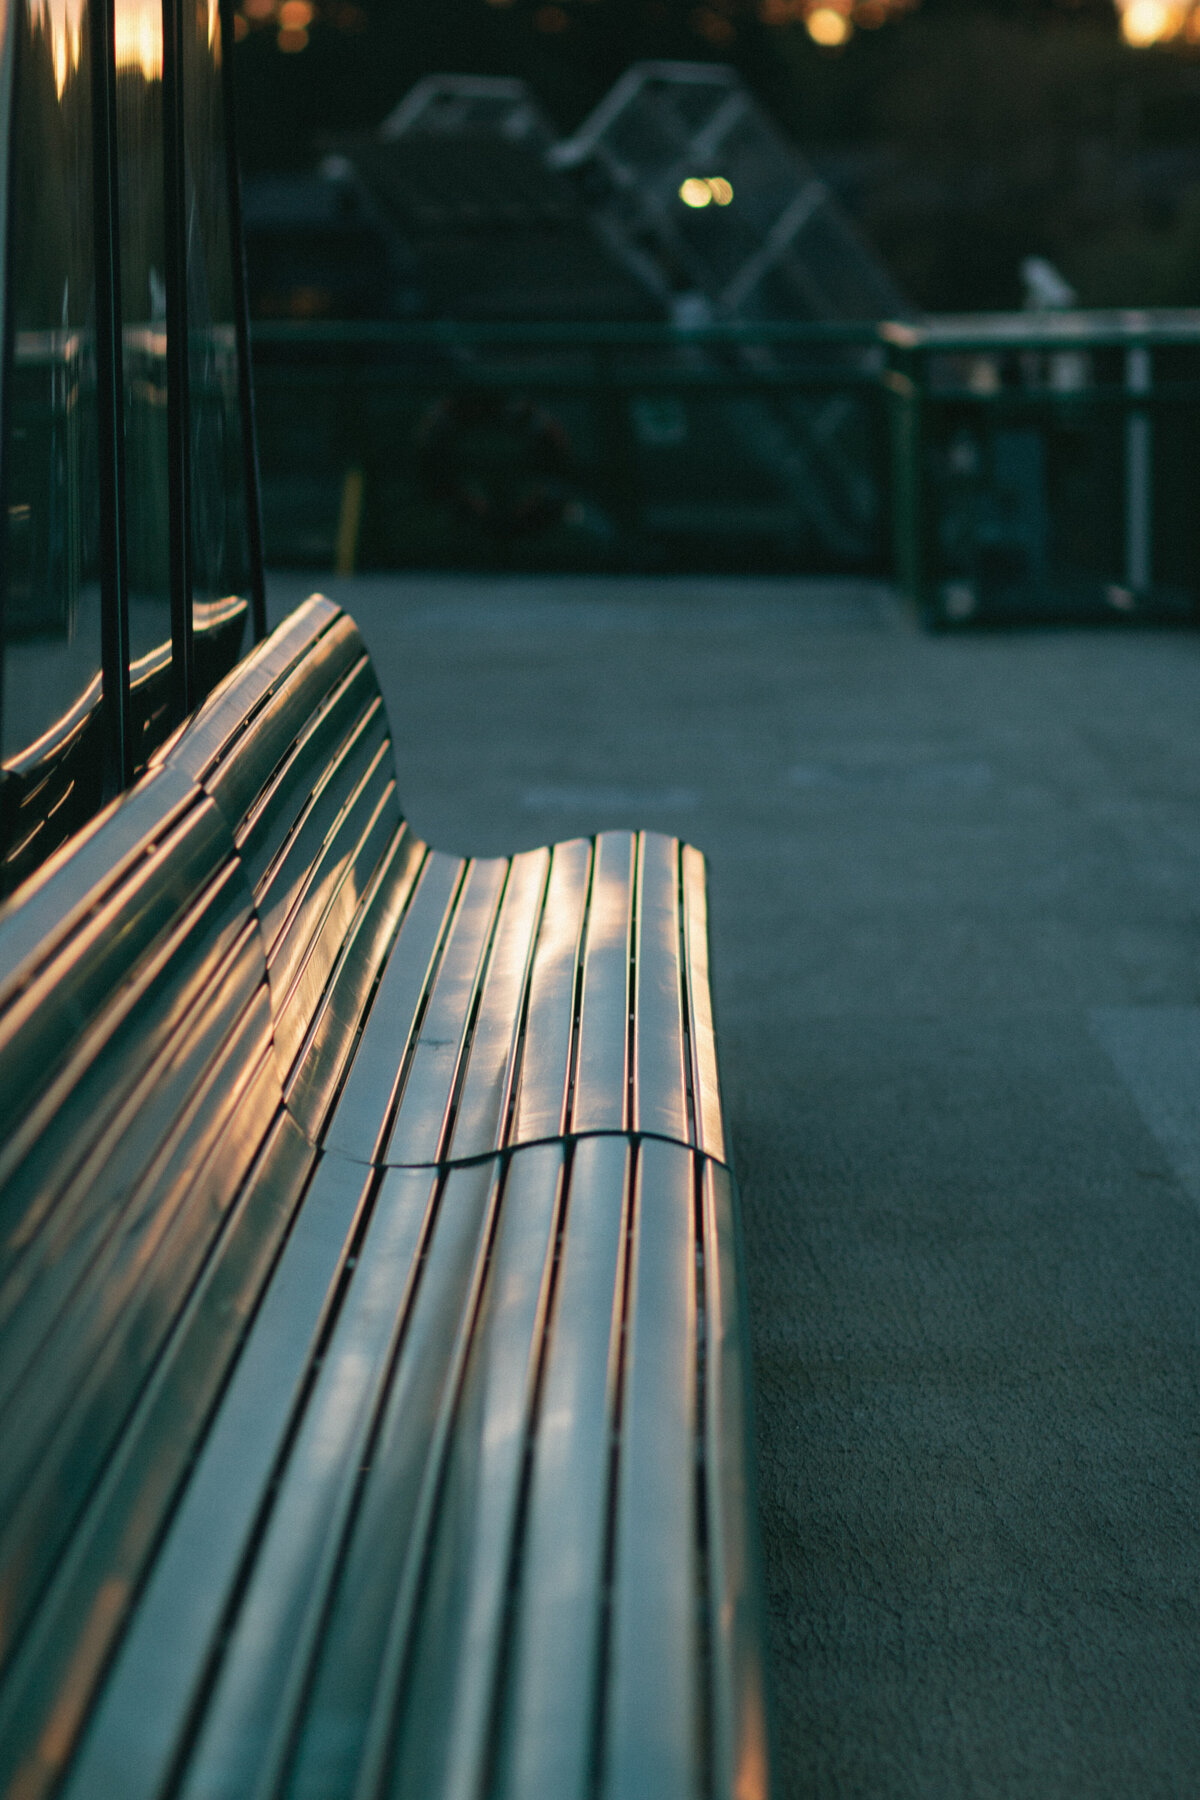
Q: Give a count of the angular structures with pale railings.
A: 2